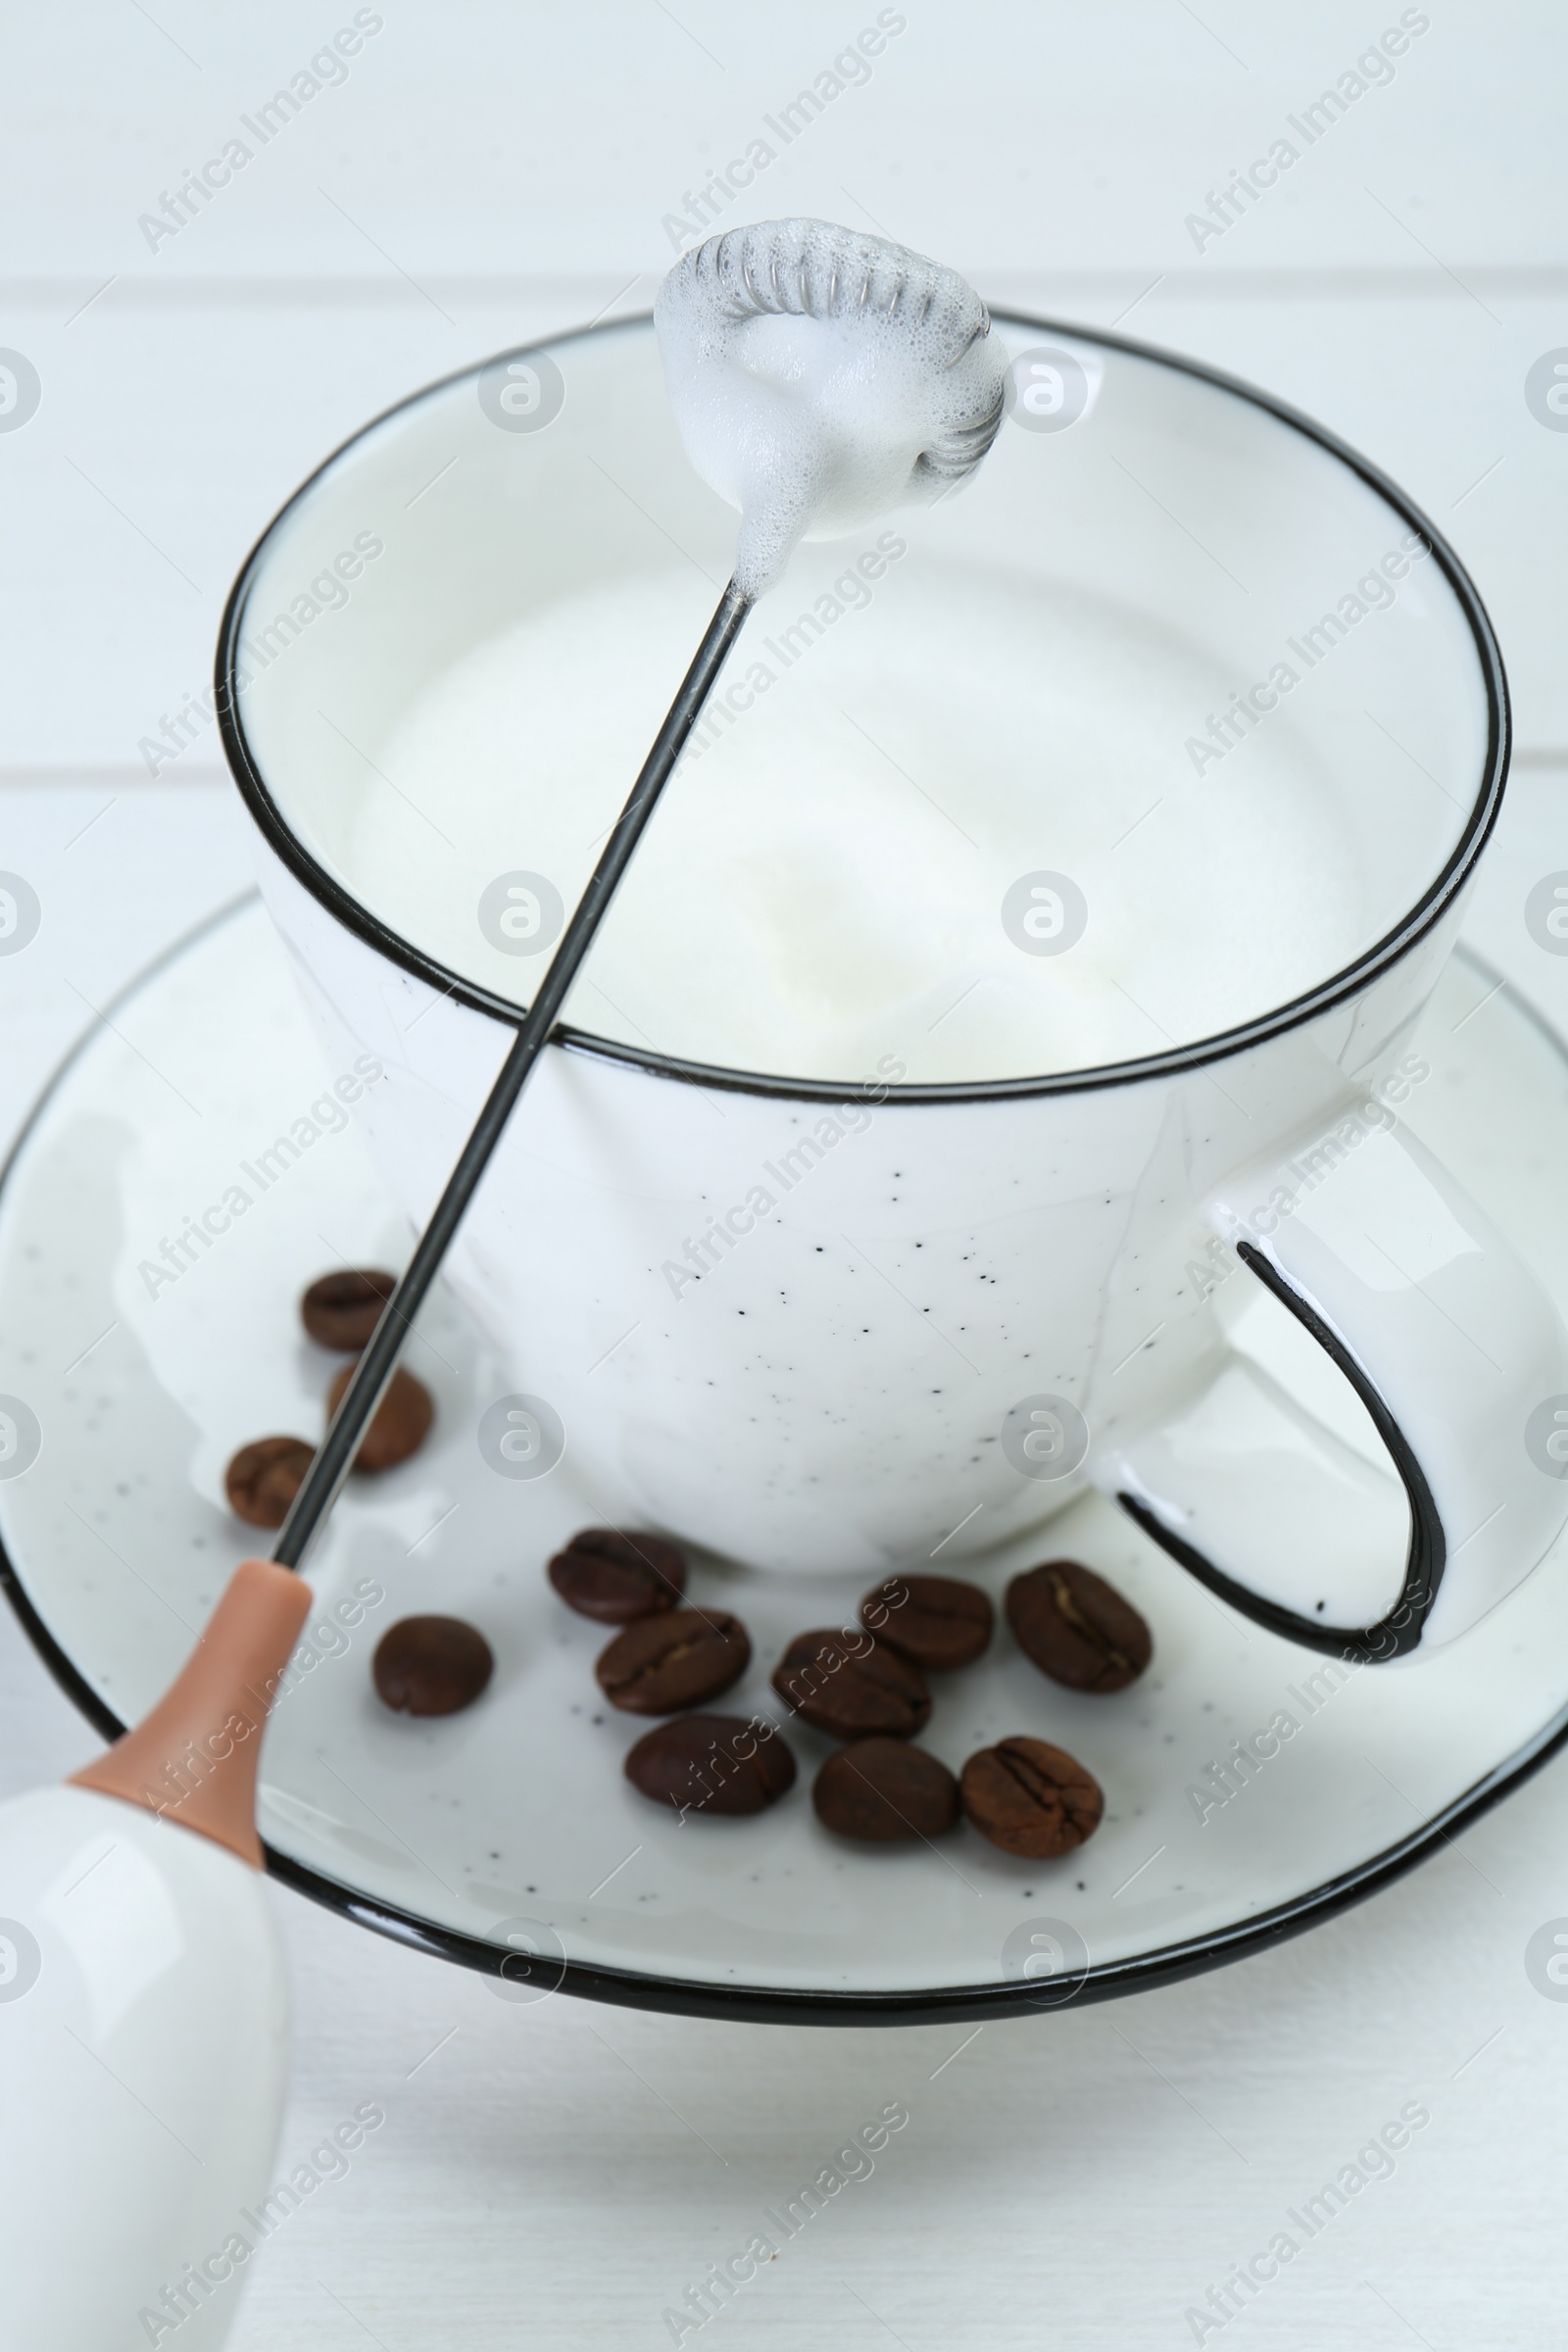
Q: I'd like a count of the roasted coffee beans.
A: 12